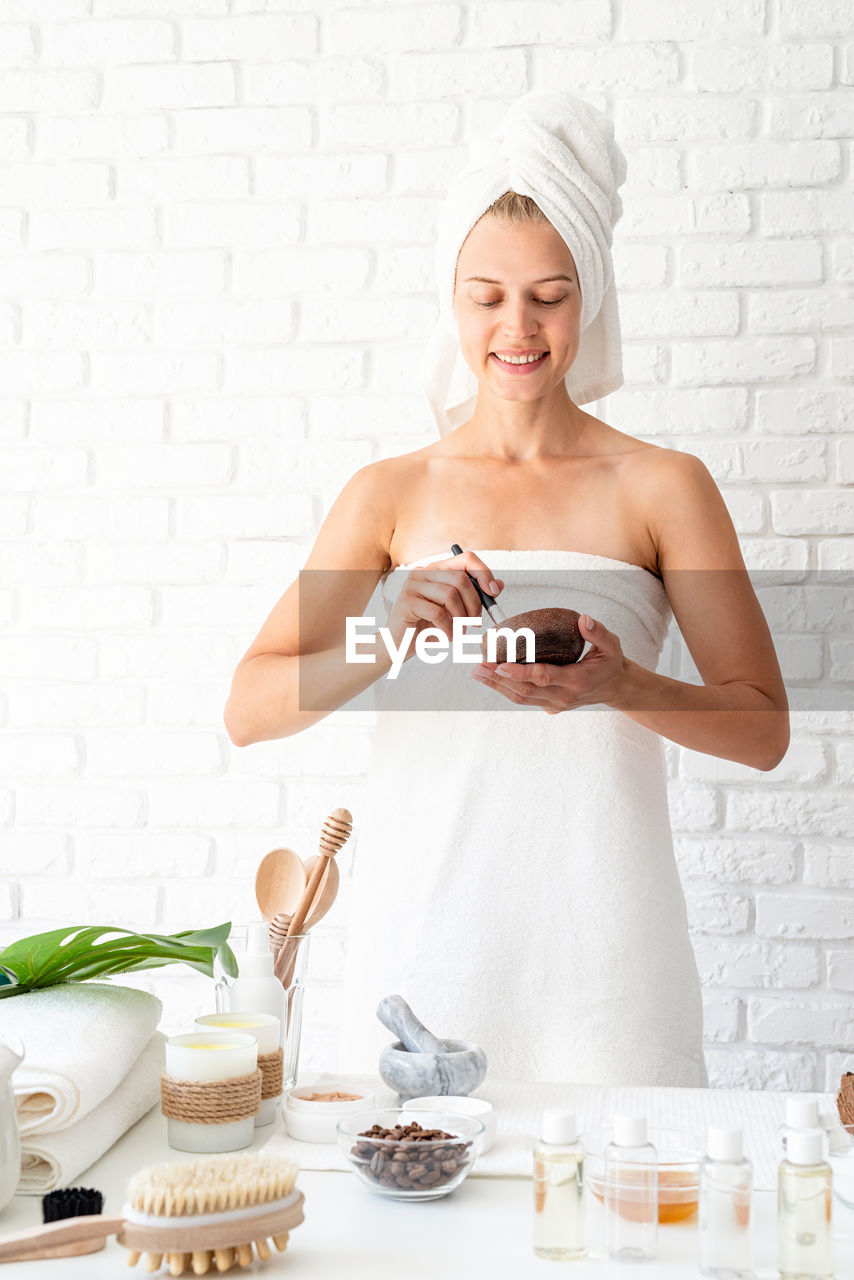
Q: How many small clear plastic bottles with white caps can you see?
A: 5